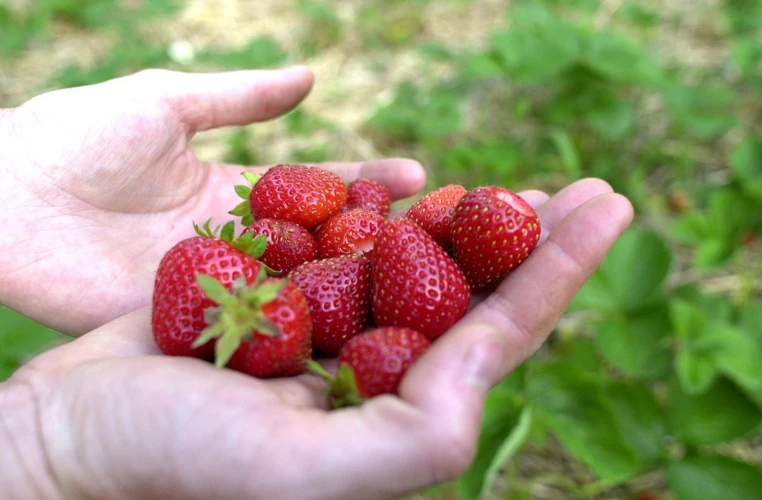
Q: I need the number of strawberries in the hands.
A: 11